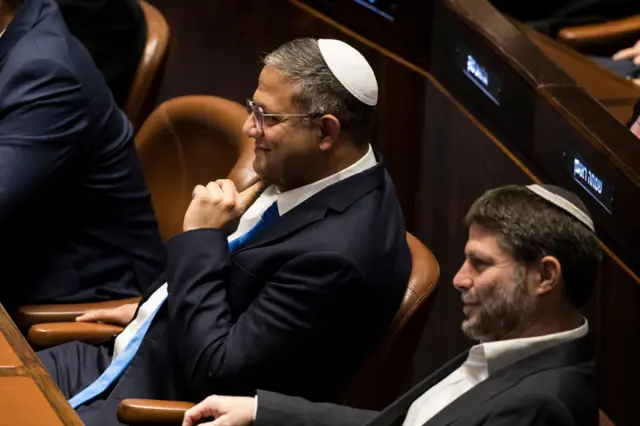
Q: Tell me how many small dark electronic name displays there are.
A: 3